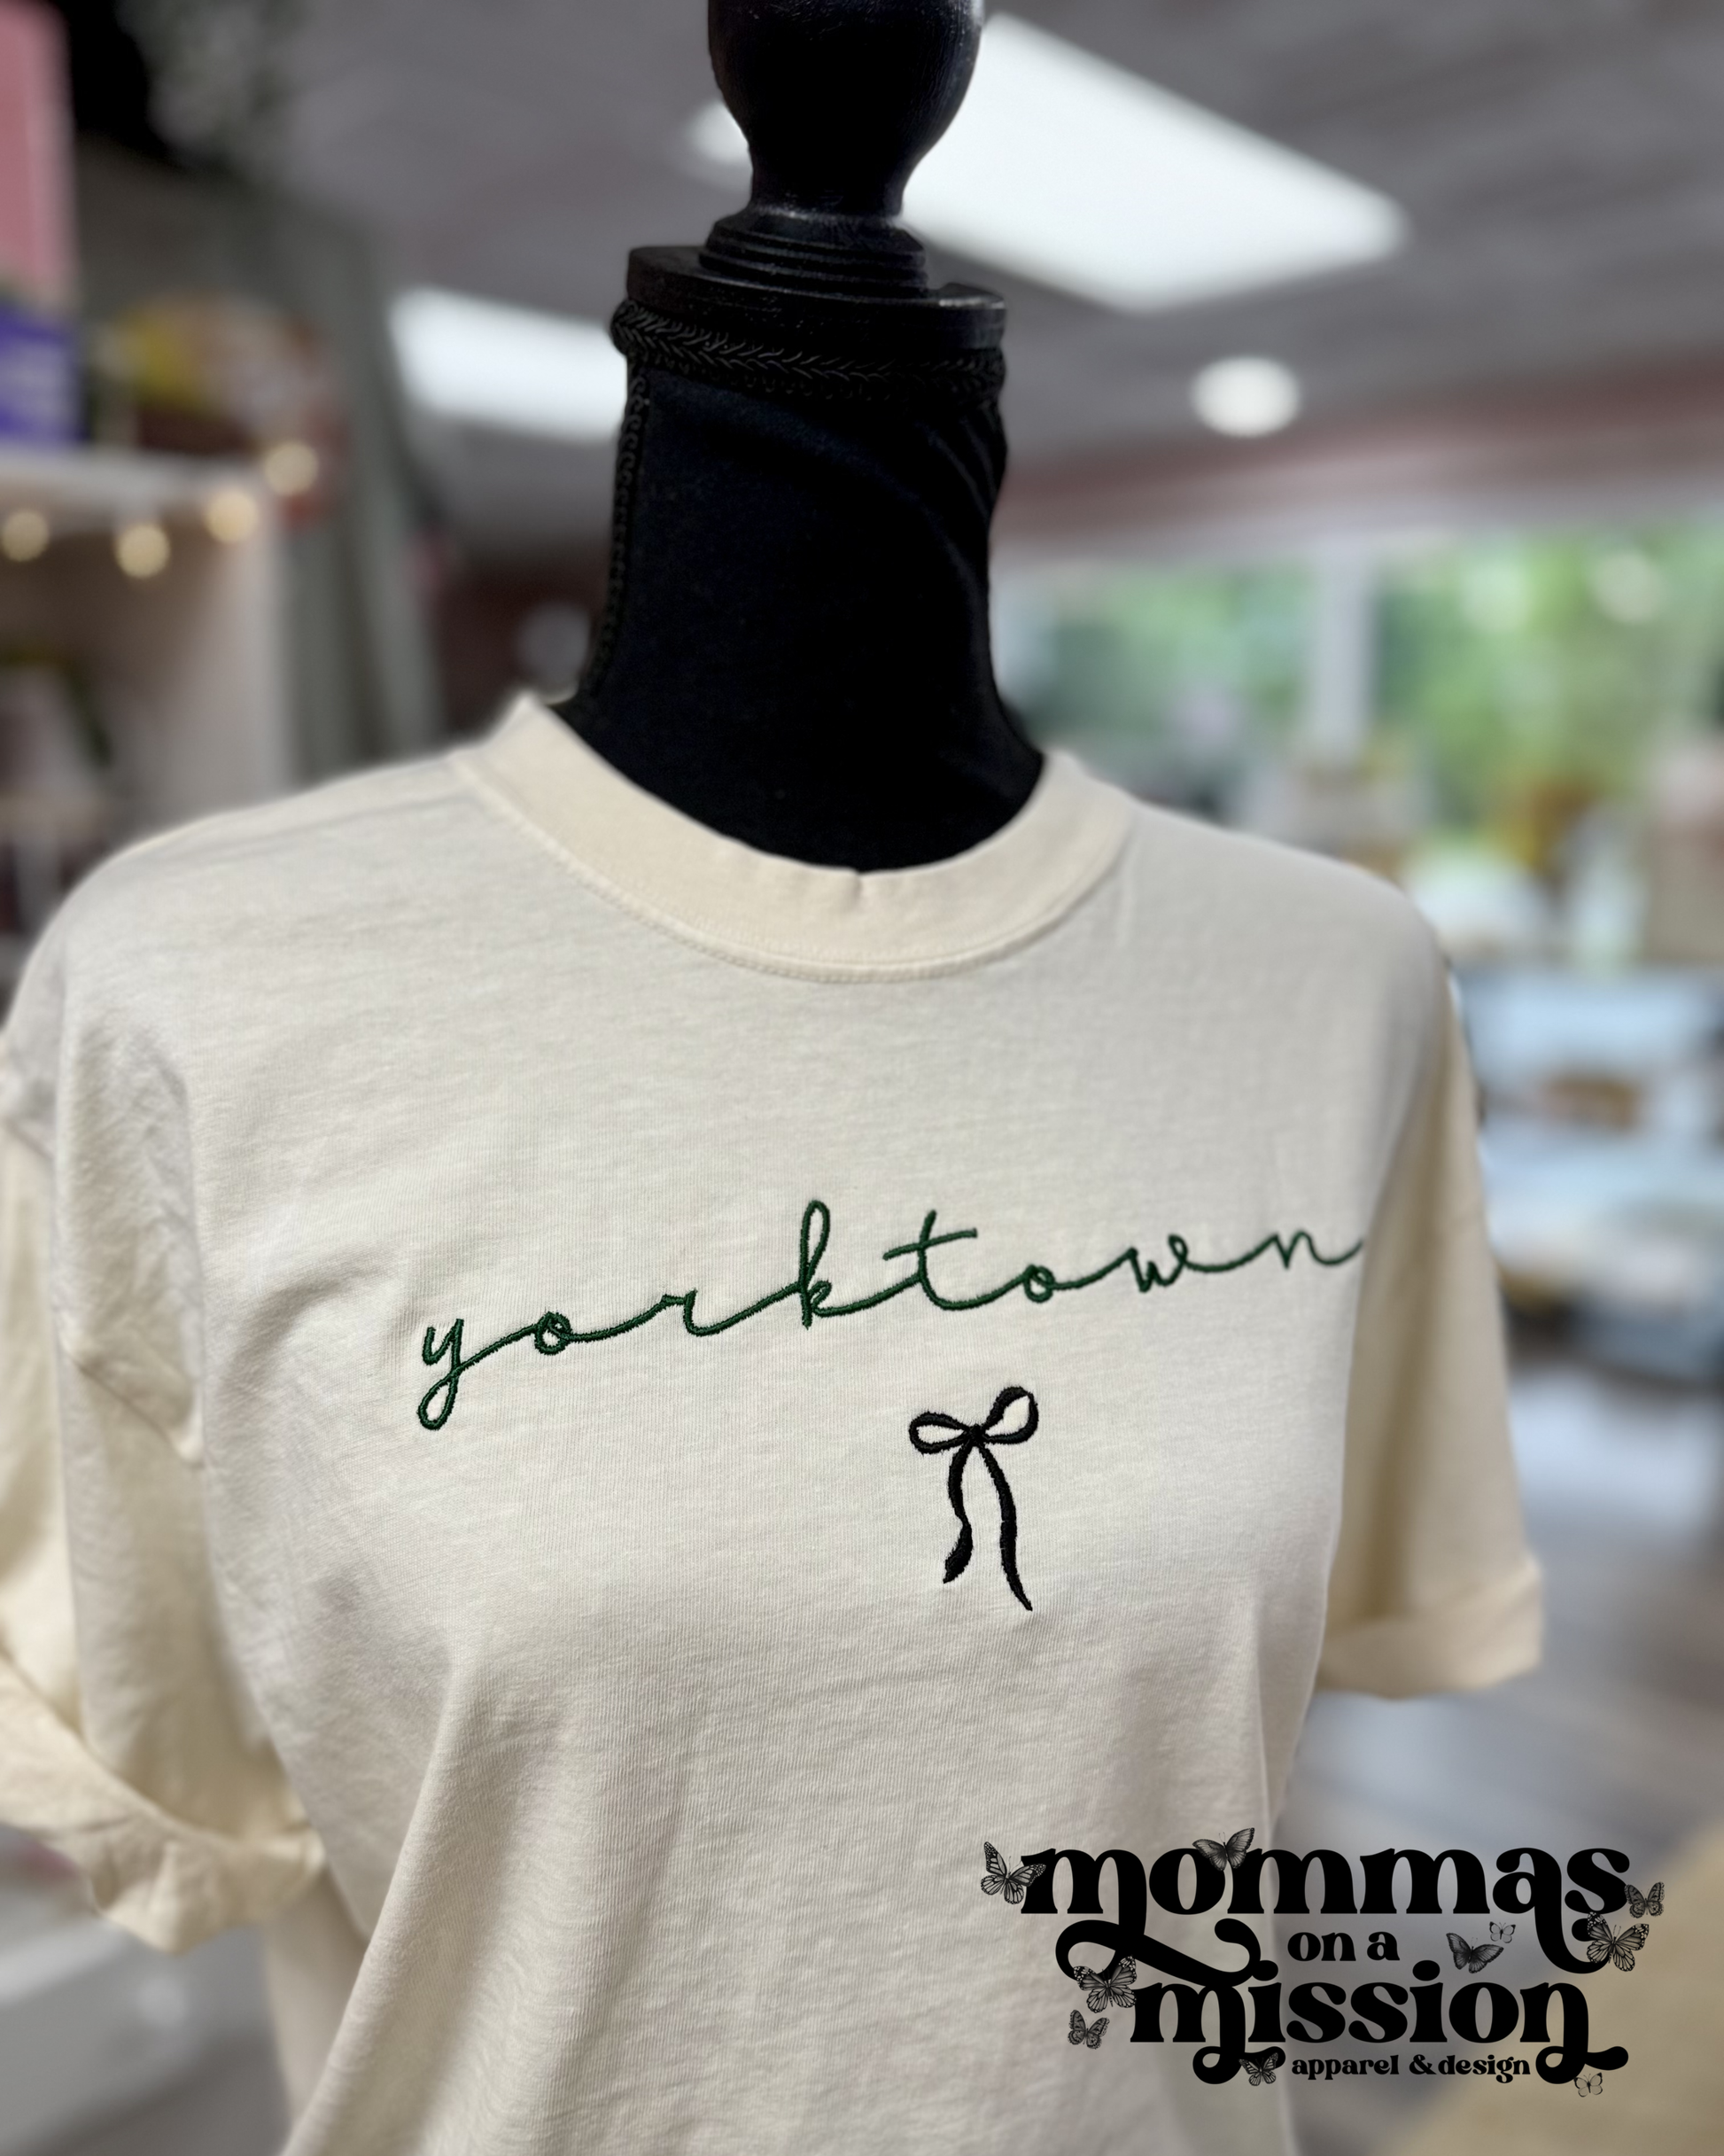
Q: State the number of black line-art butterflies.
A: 10